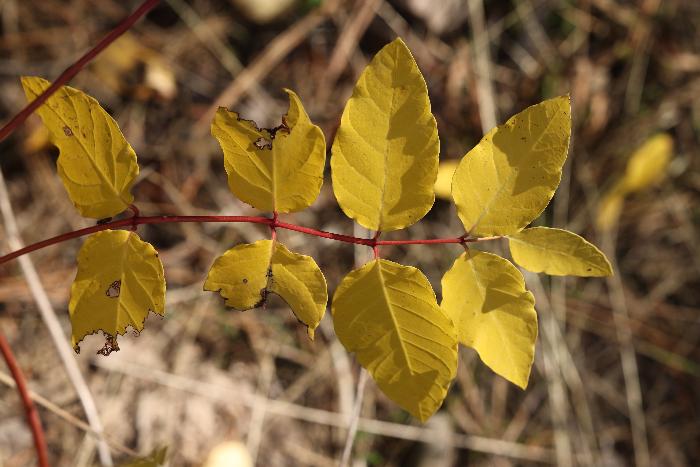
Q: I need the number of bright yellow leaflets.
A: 9